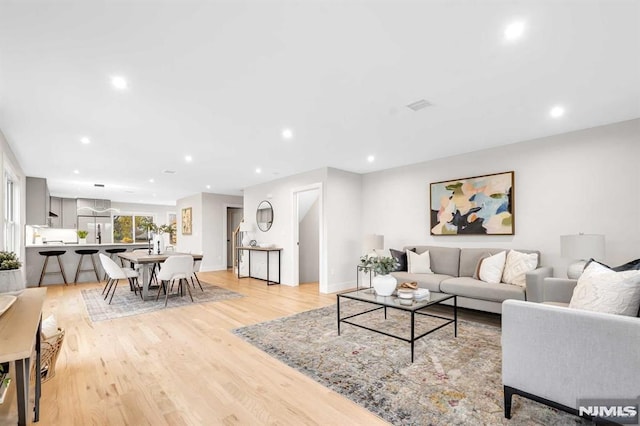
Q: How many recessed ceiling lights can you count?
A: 11